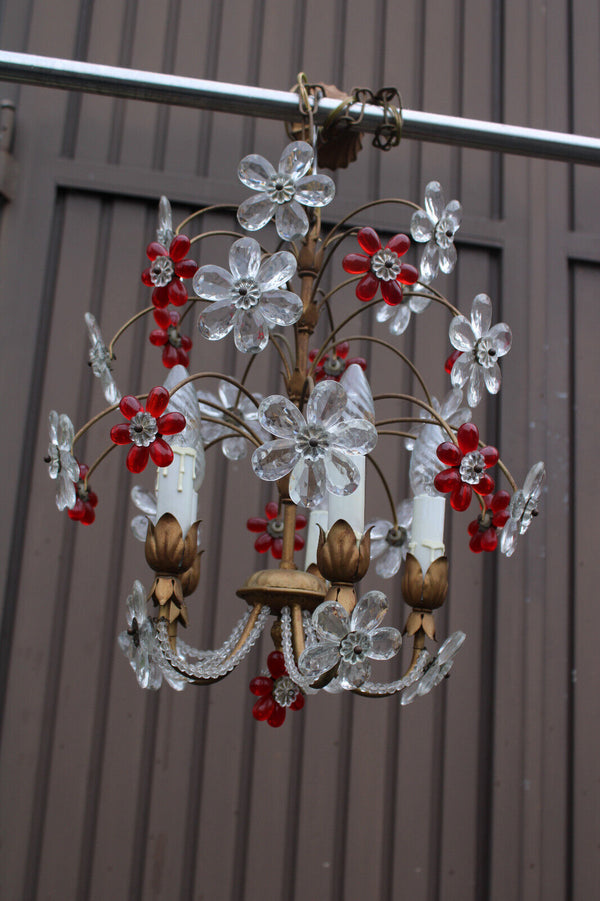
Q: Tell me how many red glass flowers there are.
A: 11